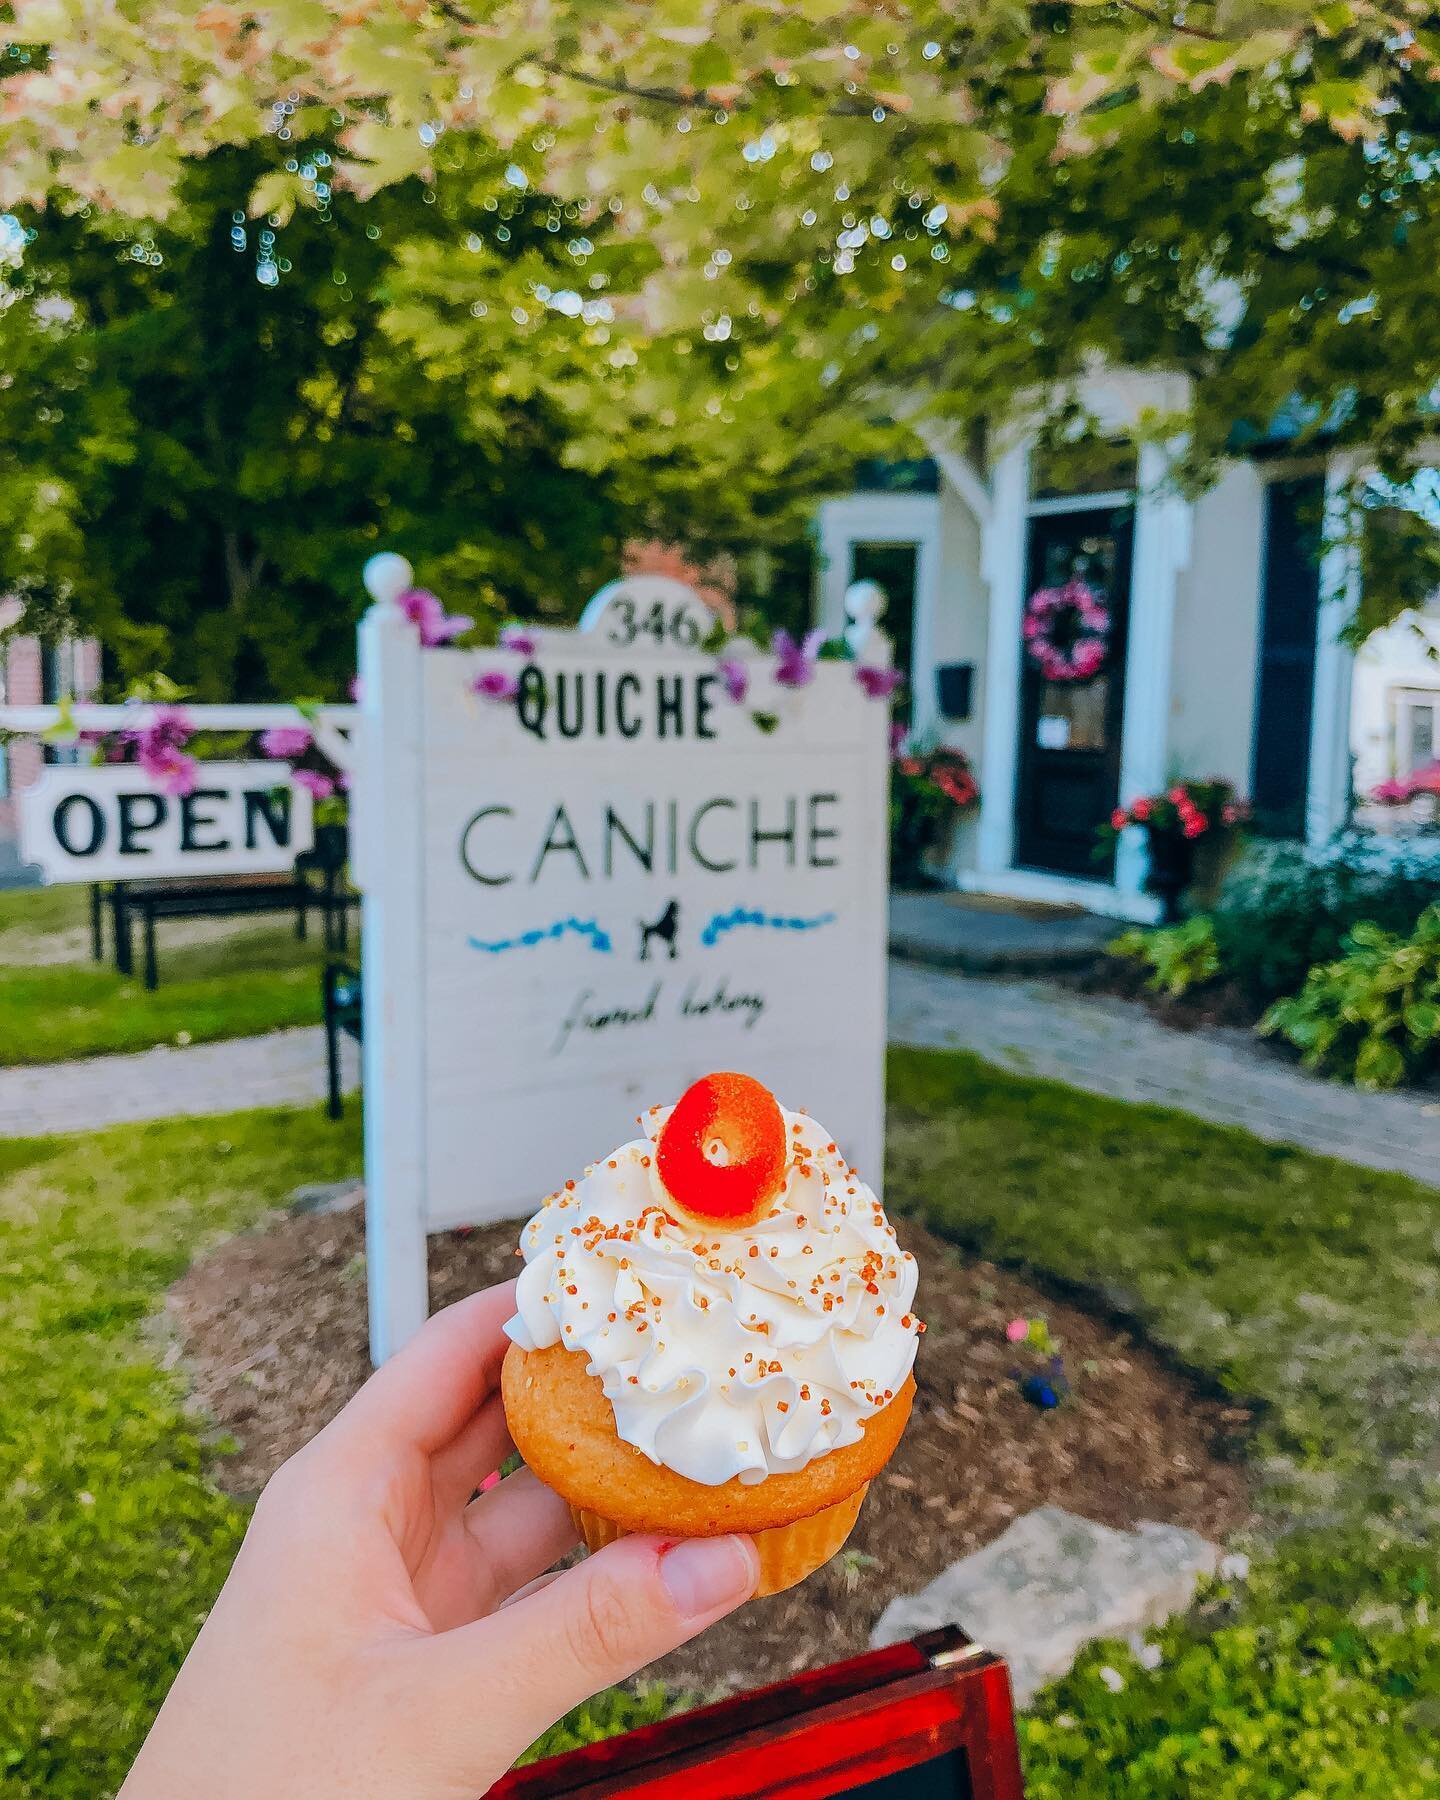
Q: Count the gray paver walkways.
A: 2